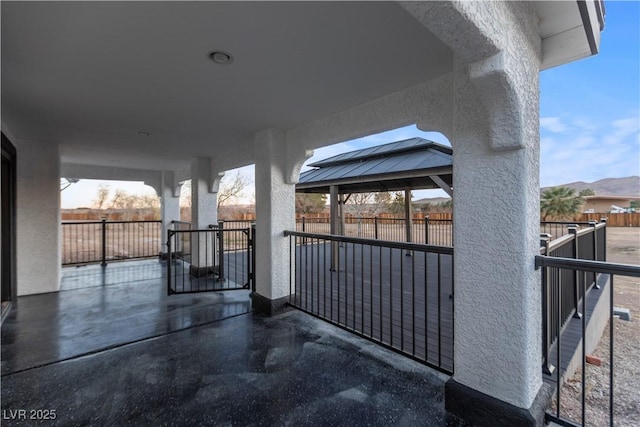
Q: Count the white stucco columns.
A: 4